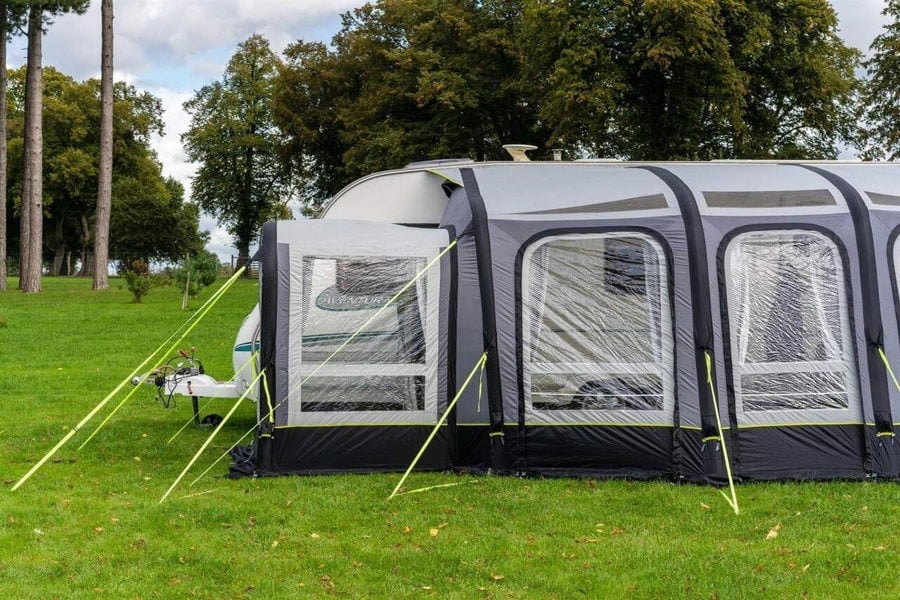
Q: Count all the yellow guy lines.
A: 8